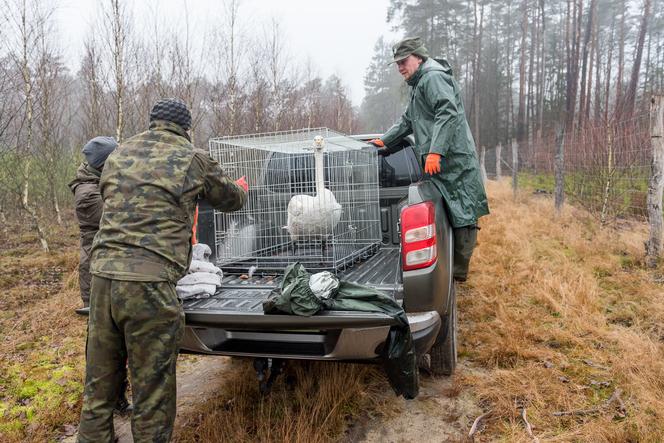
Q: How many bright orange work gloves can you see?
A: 3